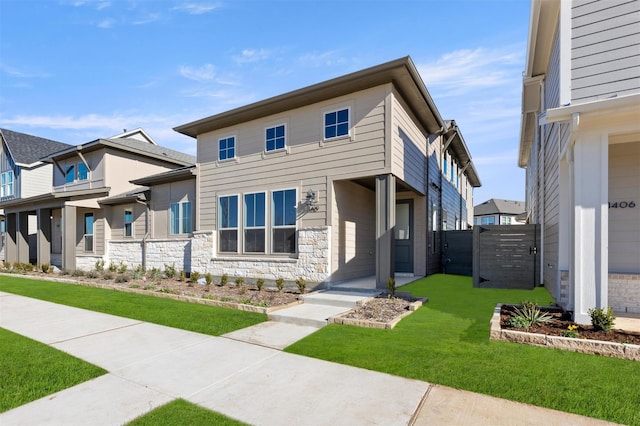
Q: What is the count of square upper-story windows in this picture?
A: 3